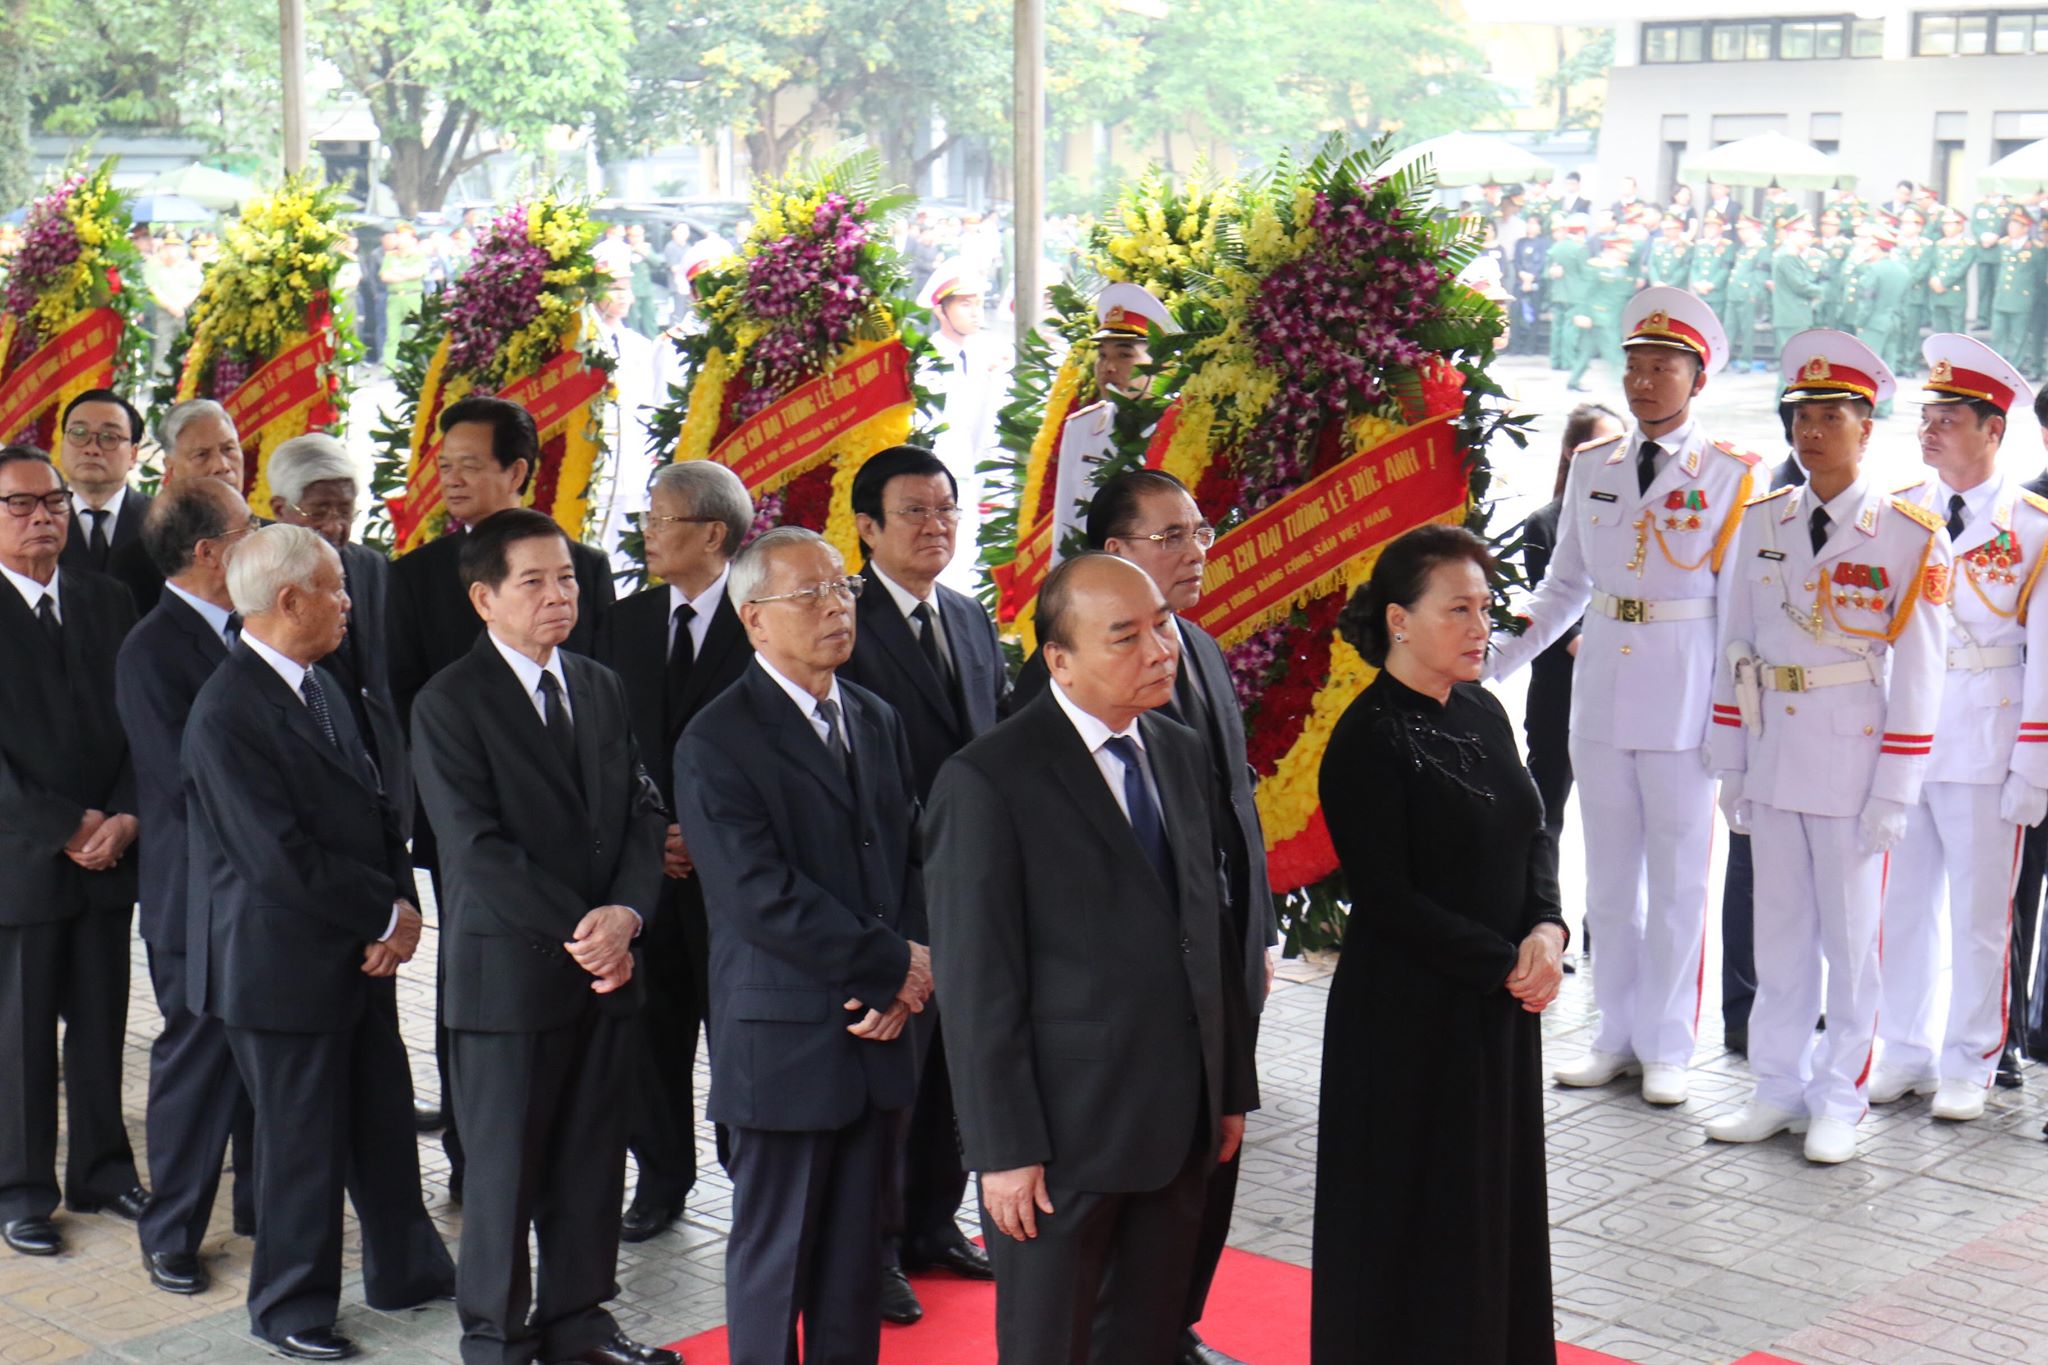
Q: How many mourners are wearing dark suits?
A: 13